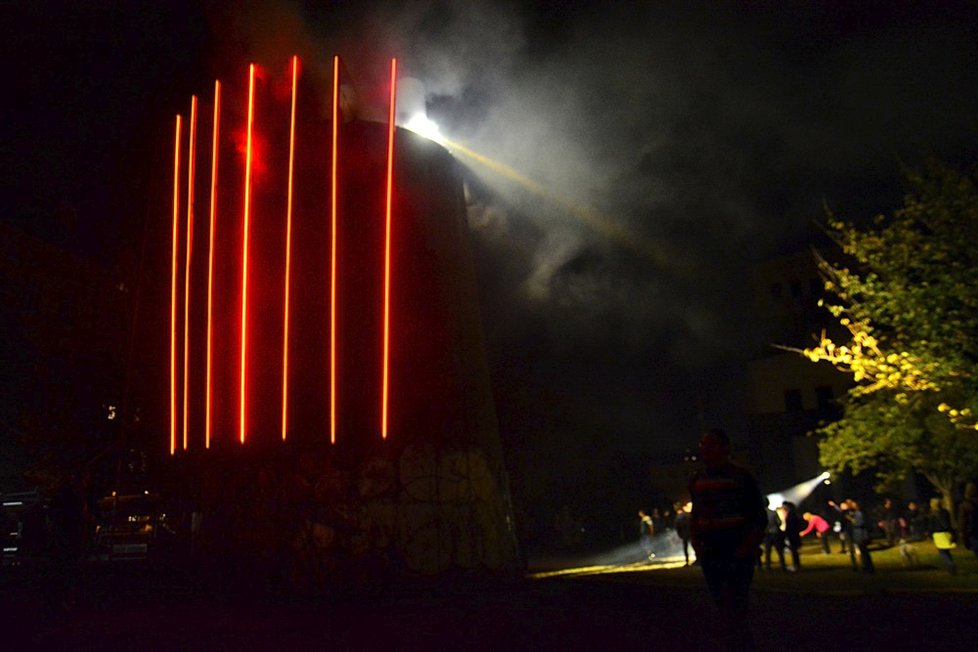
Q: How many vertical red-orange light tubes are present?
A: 7